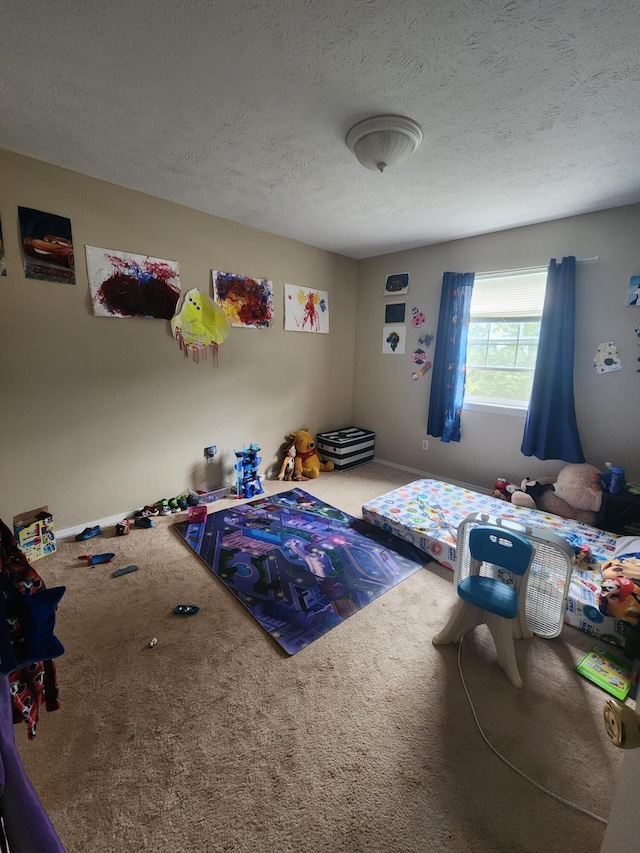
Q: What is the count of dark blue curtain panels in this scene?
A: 2